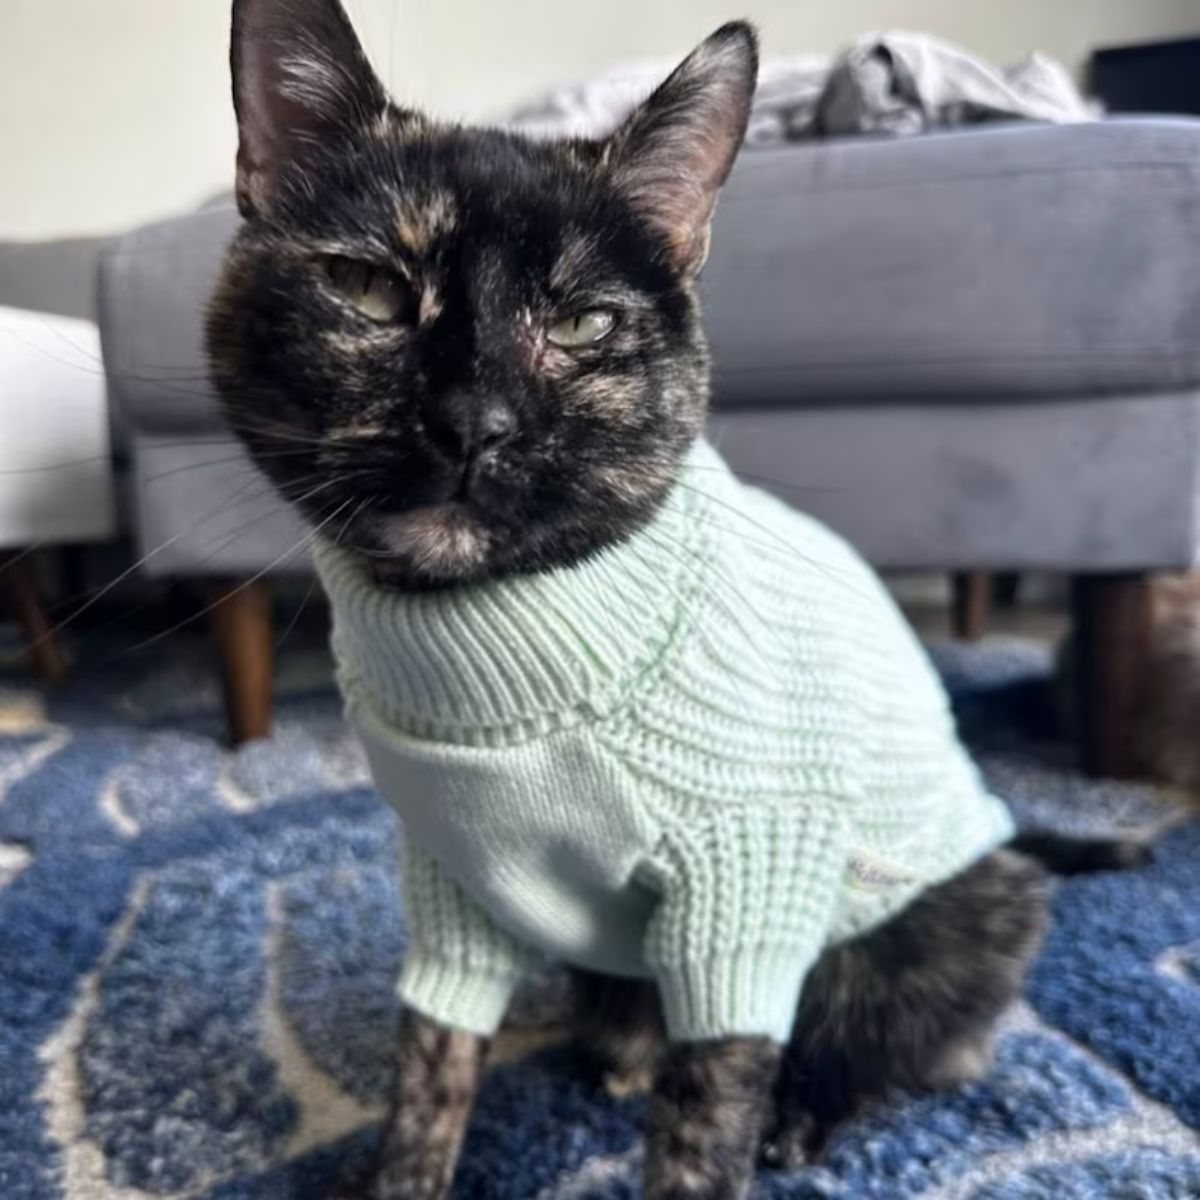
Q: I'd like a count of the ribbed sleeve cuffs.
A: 2